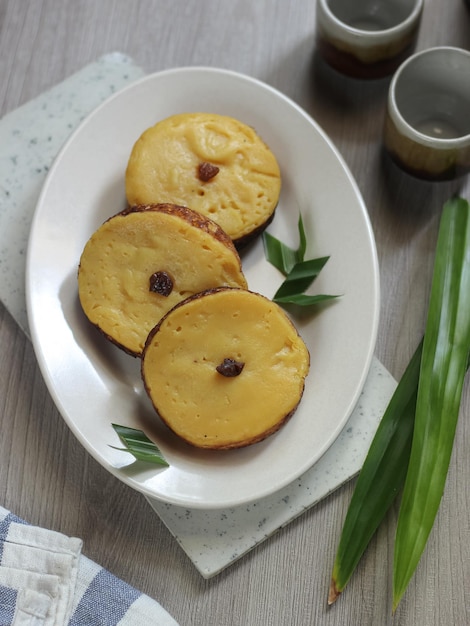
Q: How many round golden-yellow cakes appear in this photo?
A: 3